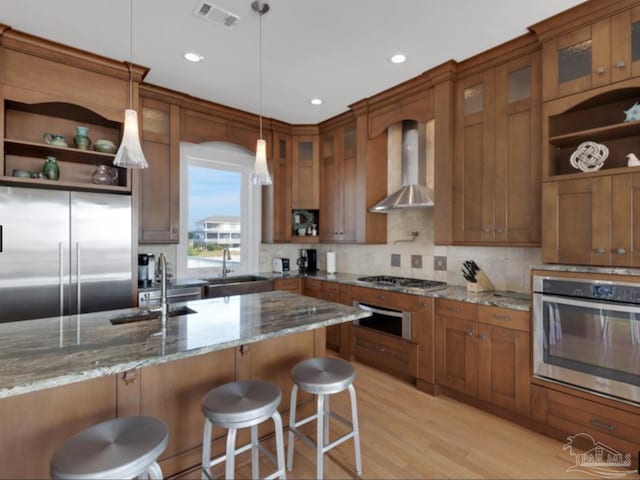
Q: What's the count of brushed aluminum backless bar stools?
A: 3